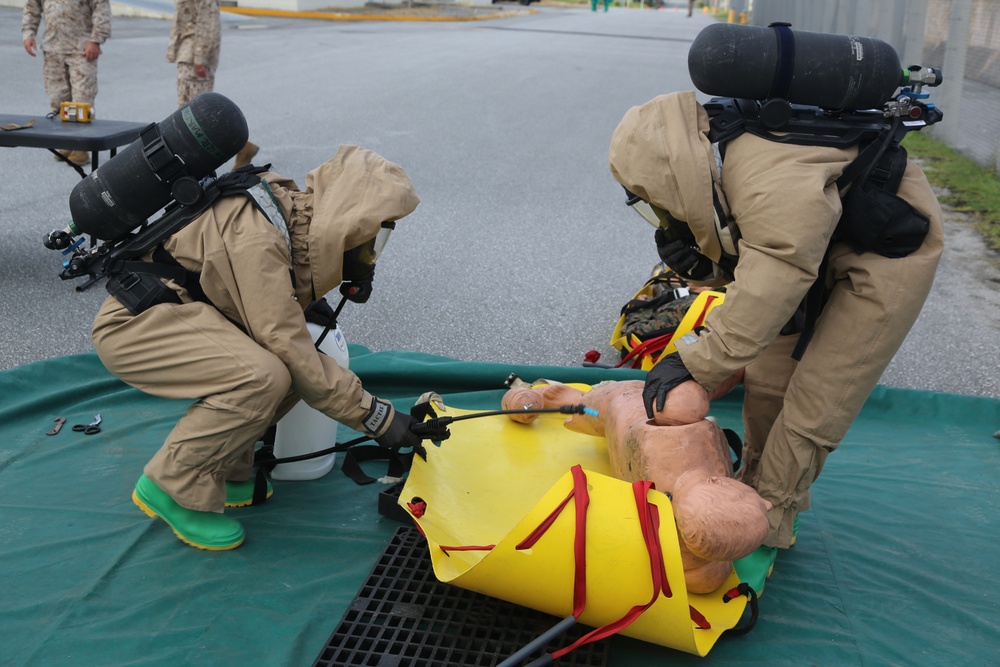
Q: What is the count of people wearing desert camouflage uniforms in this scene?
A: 2